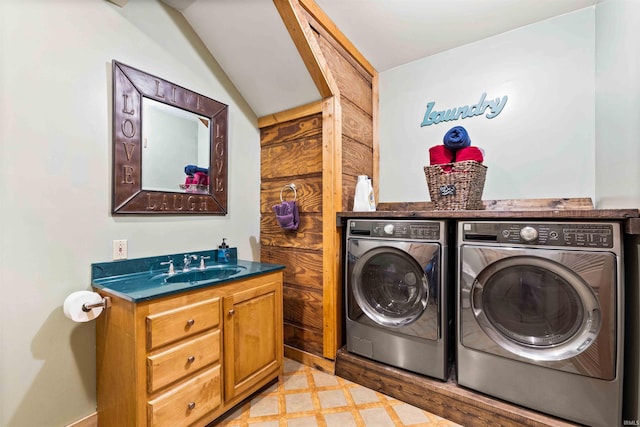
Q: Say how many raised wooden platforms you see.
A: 1